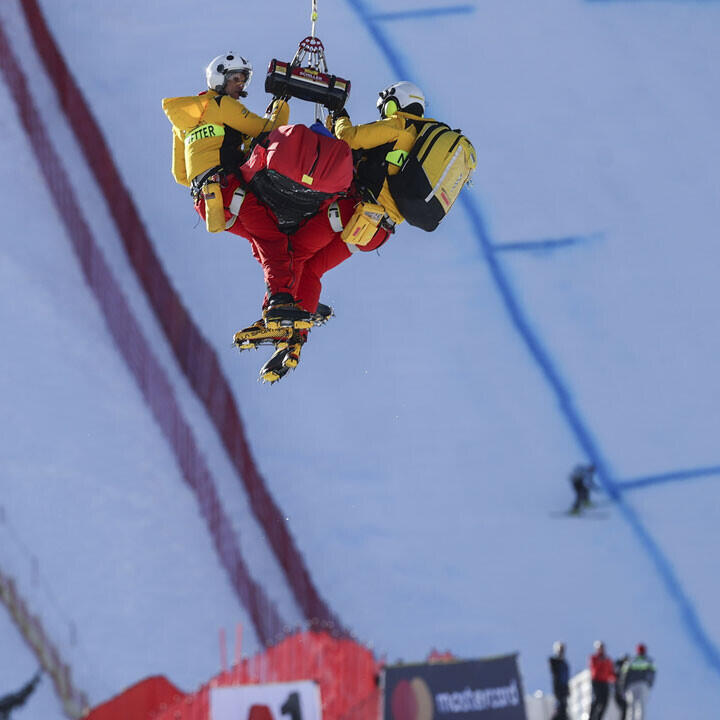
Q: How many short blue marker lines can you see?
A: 3